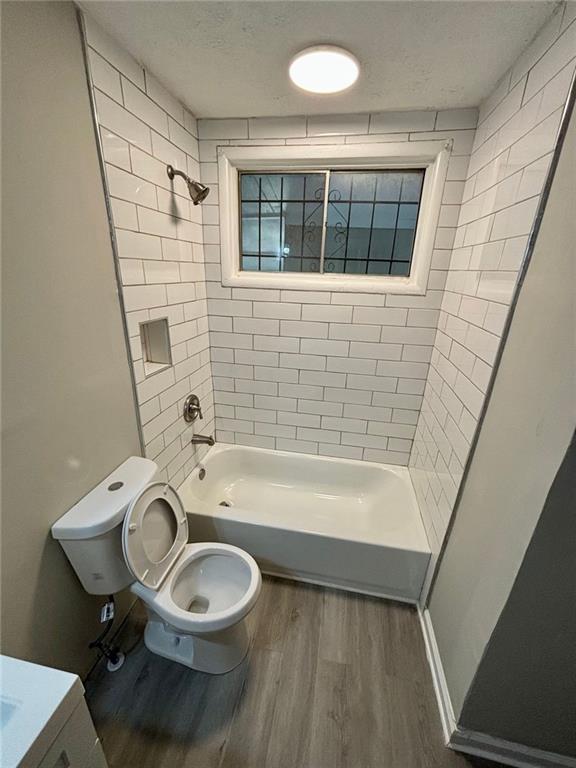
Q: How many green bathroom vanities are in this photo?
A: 0